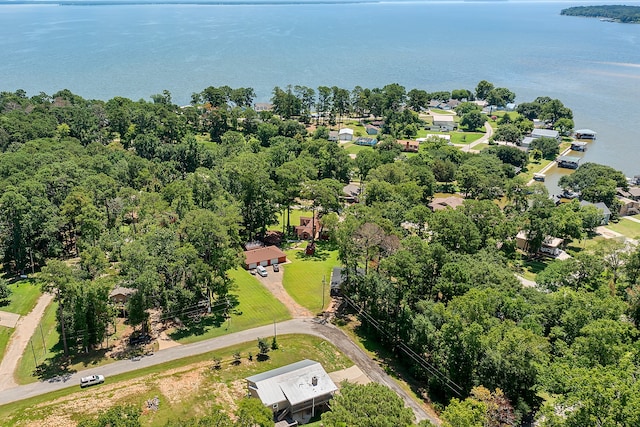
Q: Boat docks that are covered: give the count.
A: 4